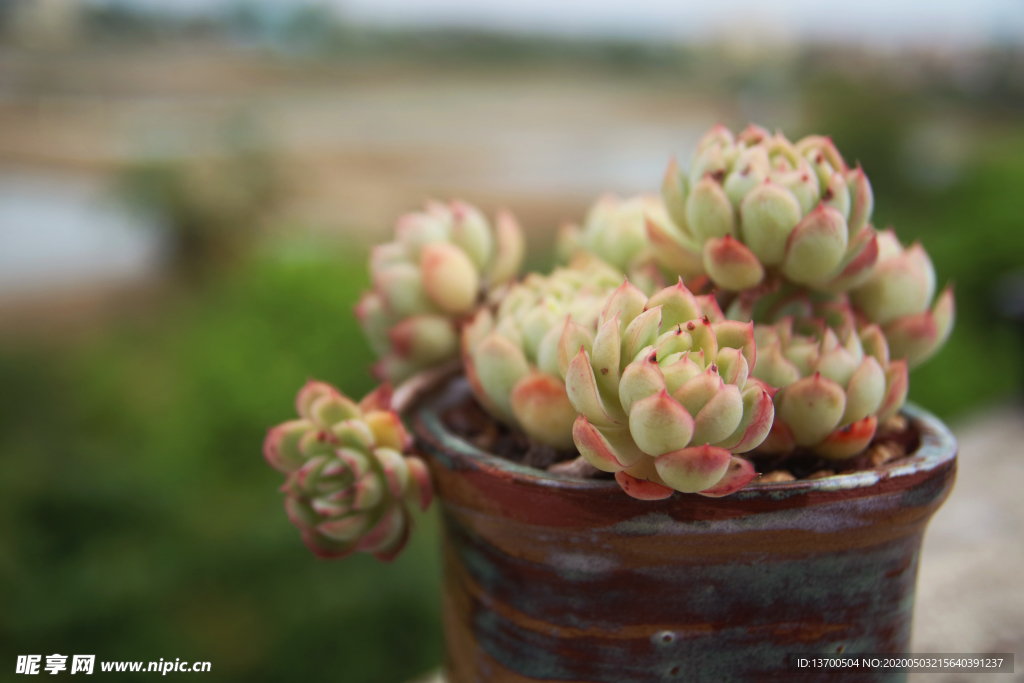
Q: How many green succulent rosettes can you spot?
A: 8